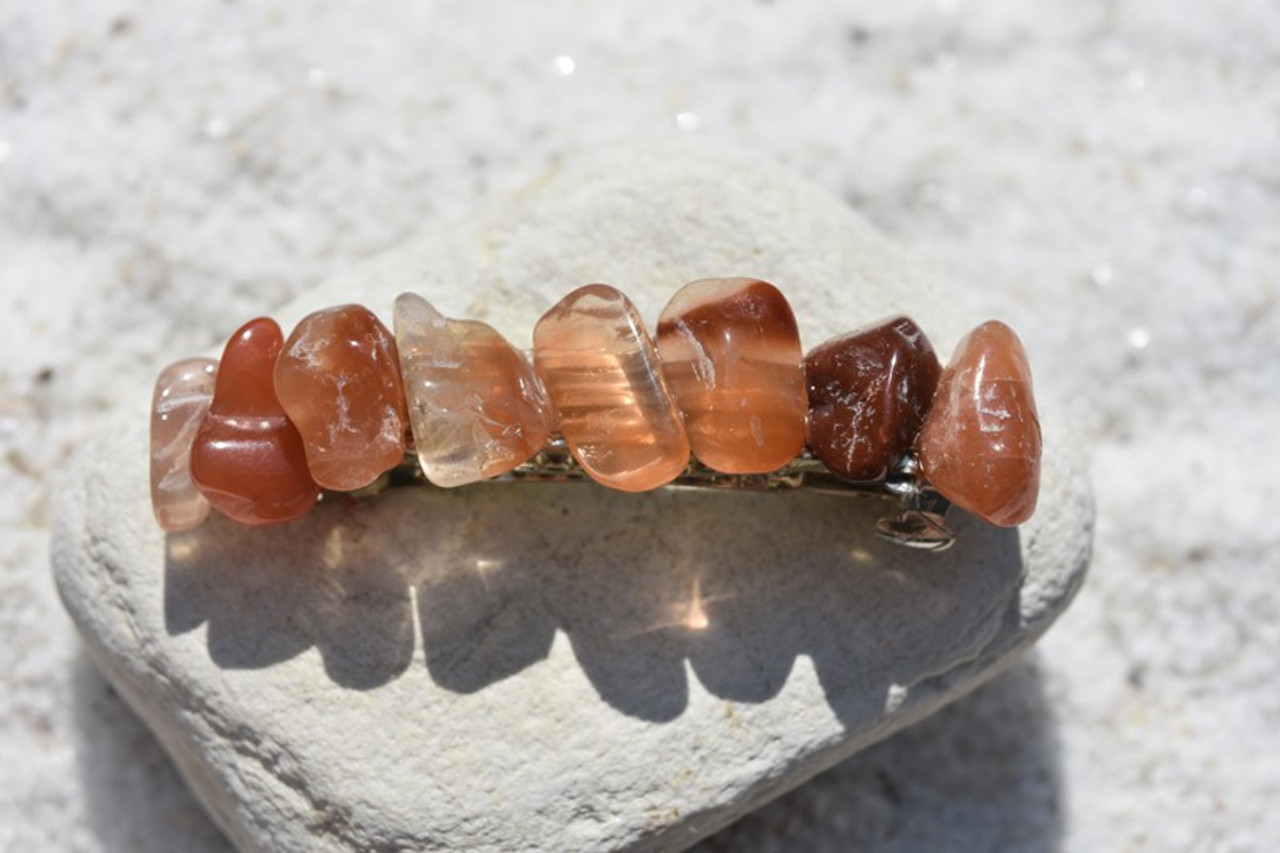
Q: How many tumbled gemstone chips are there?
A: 8